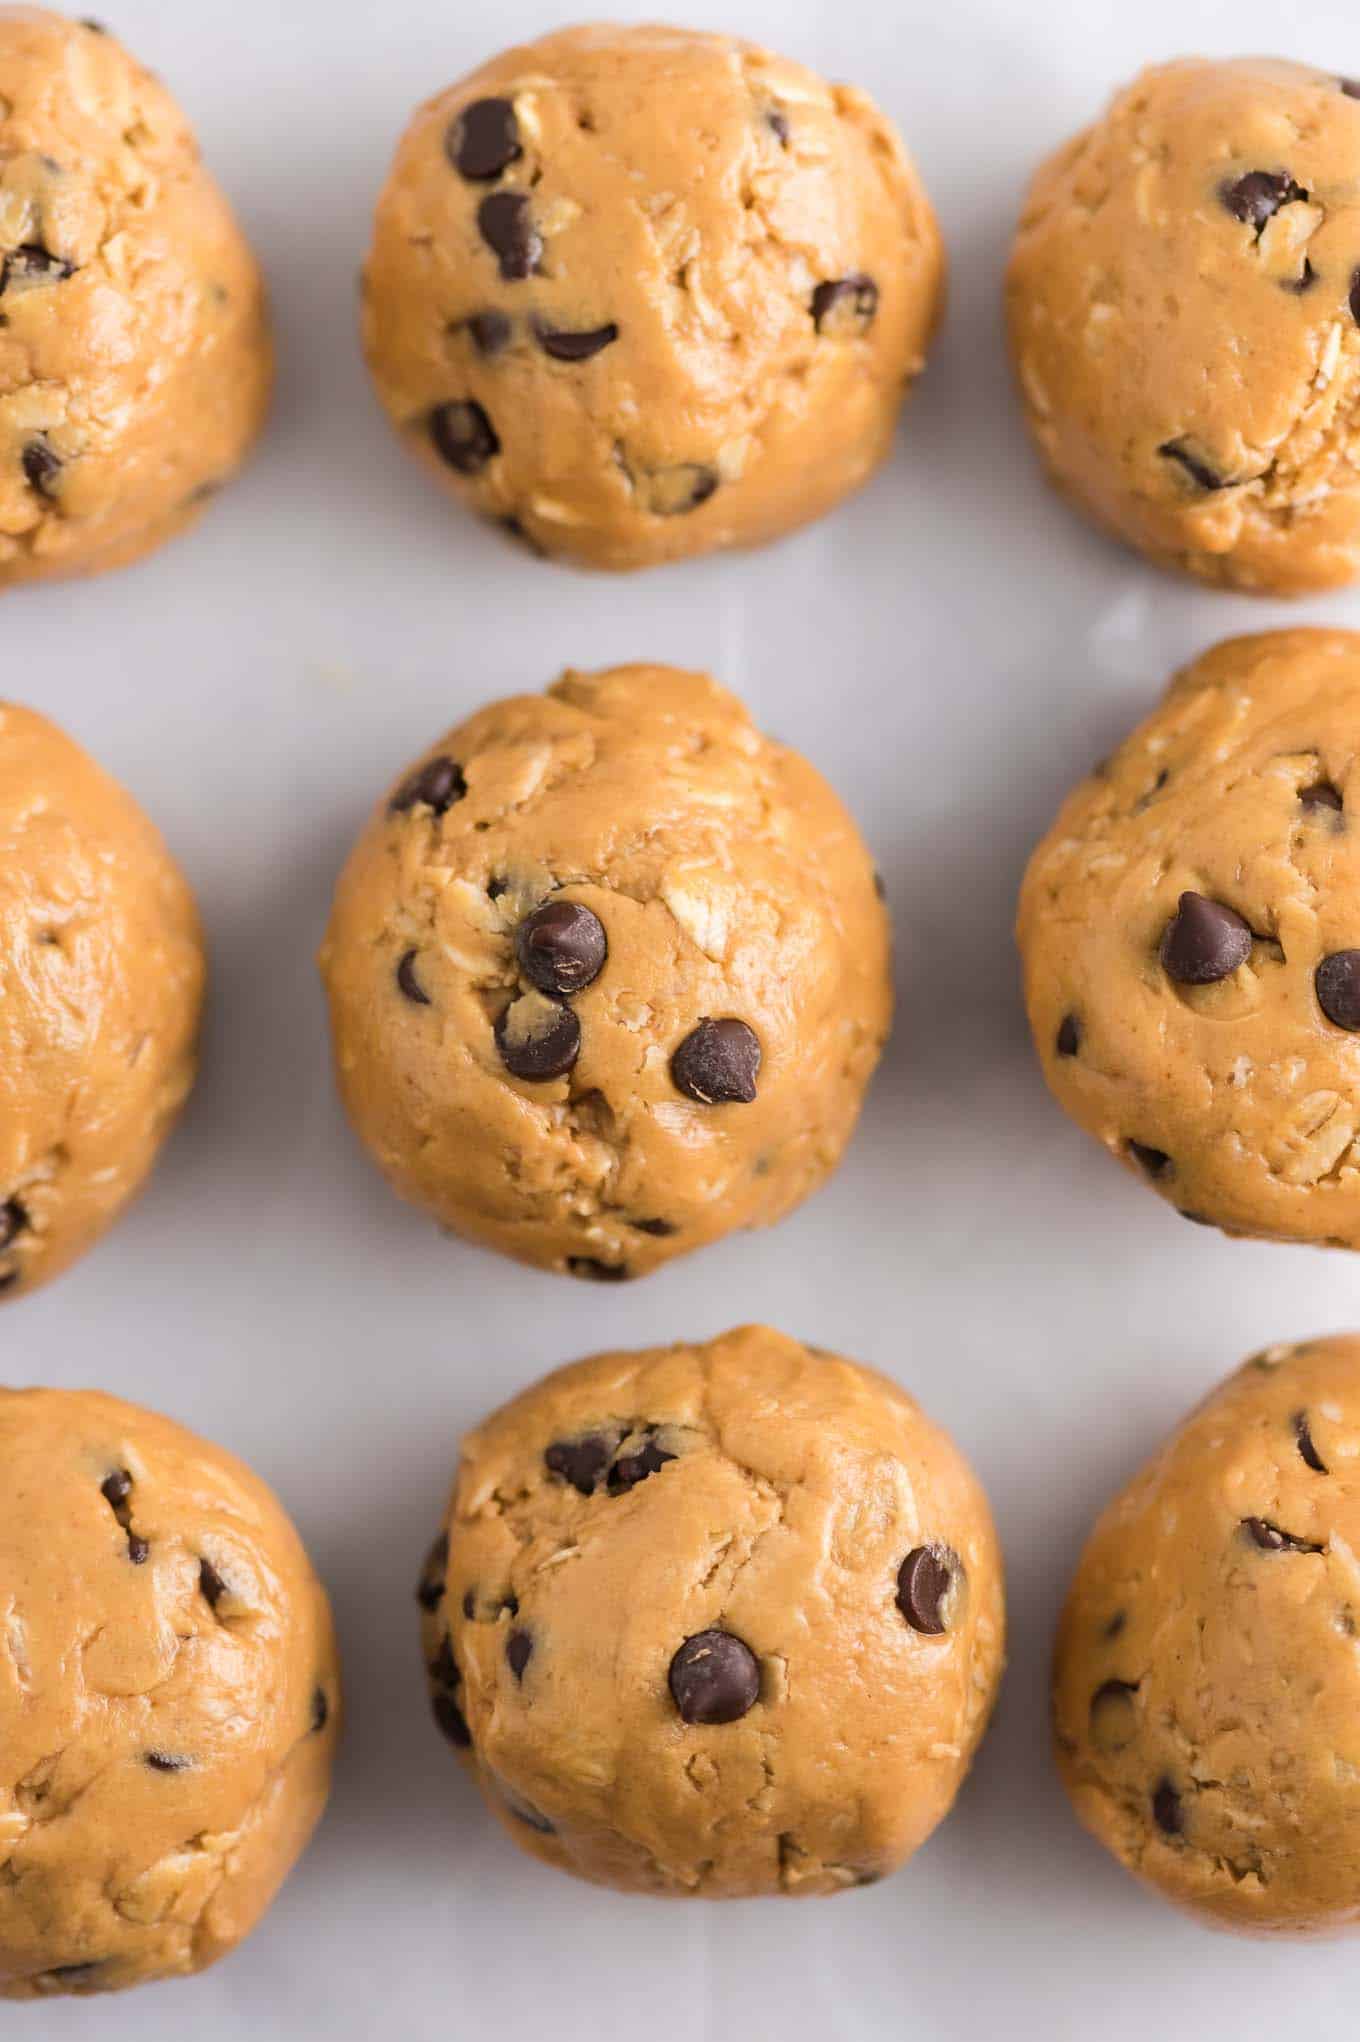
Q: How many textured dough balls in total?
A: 9